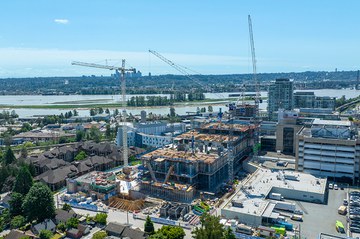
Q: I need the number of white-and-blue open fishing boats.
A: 0